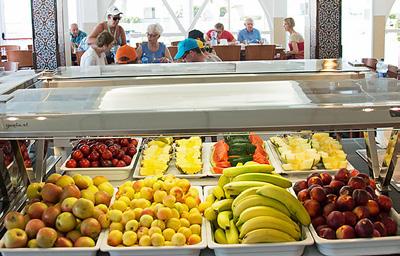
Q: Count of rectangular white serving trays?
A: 8